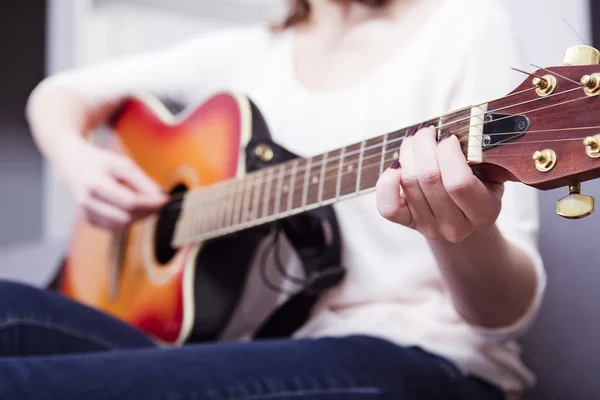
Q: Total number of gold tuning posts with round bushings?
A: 4